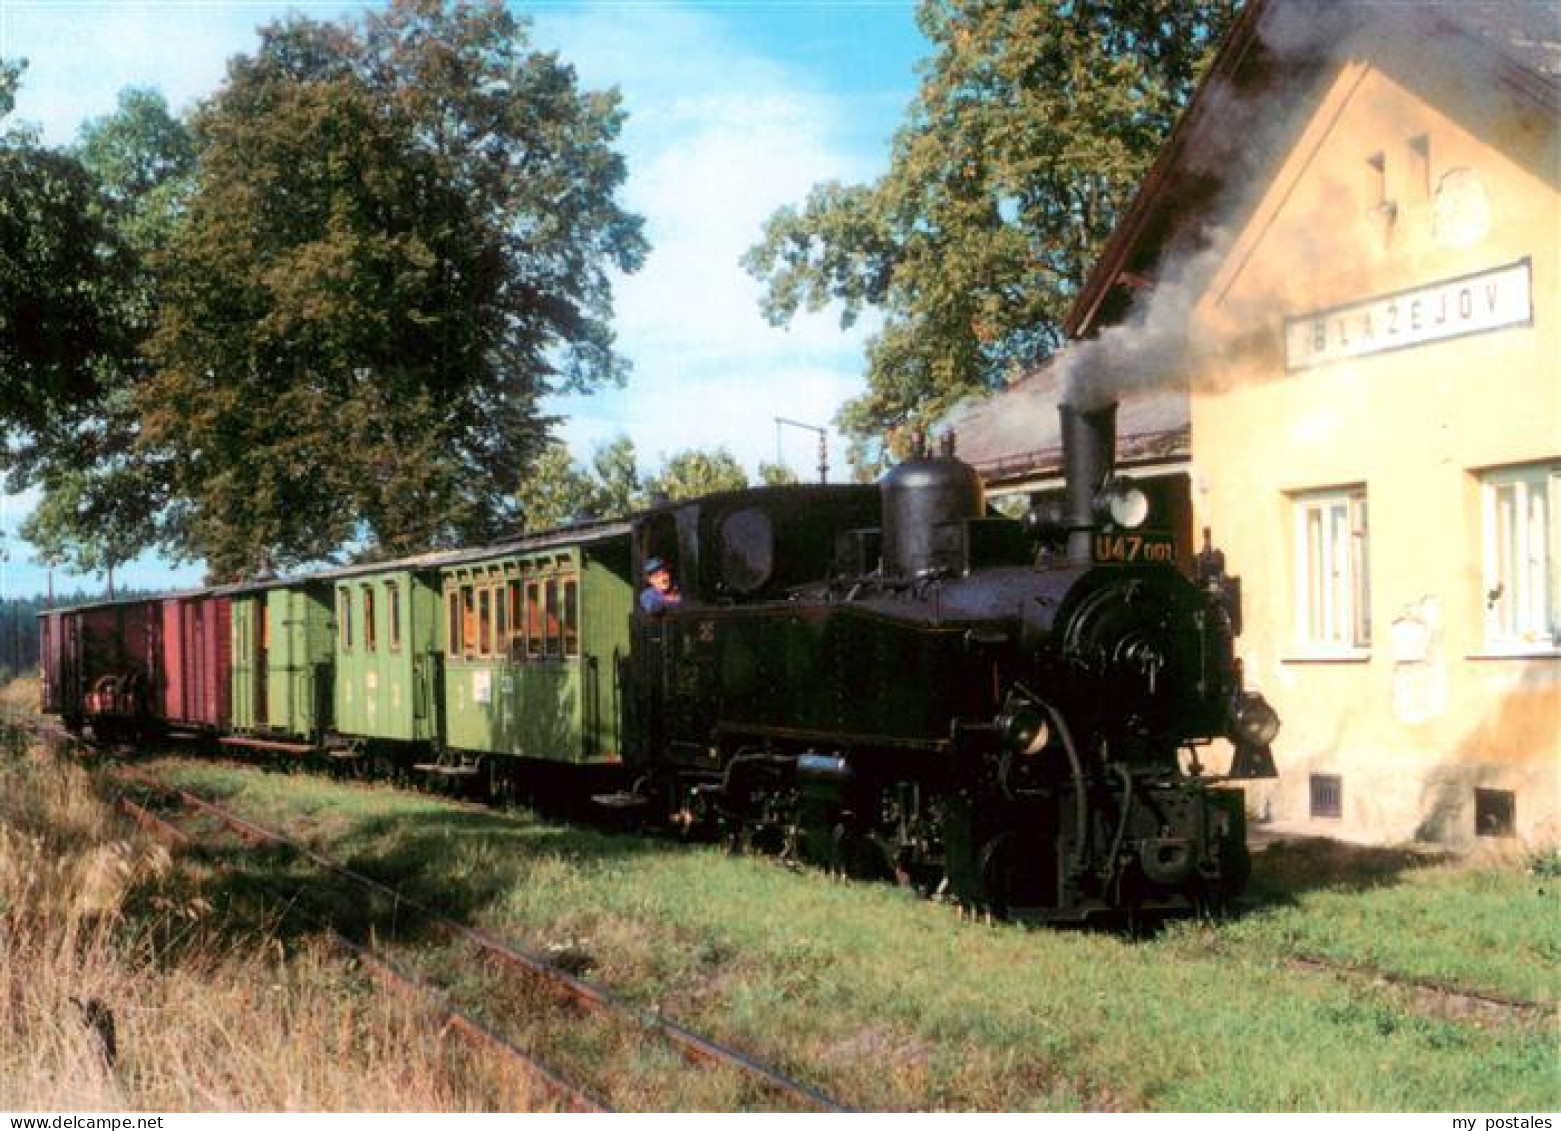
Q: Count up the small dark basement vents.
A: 2